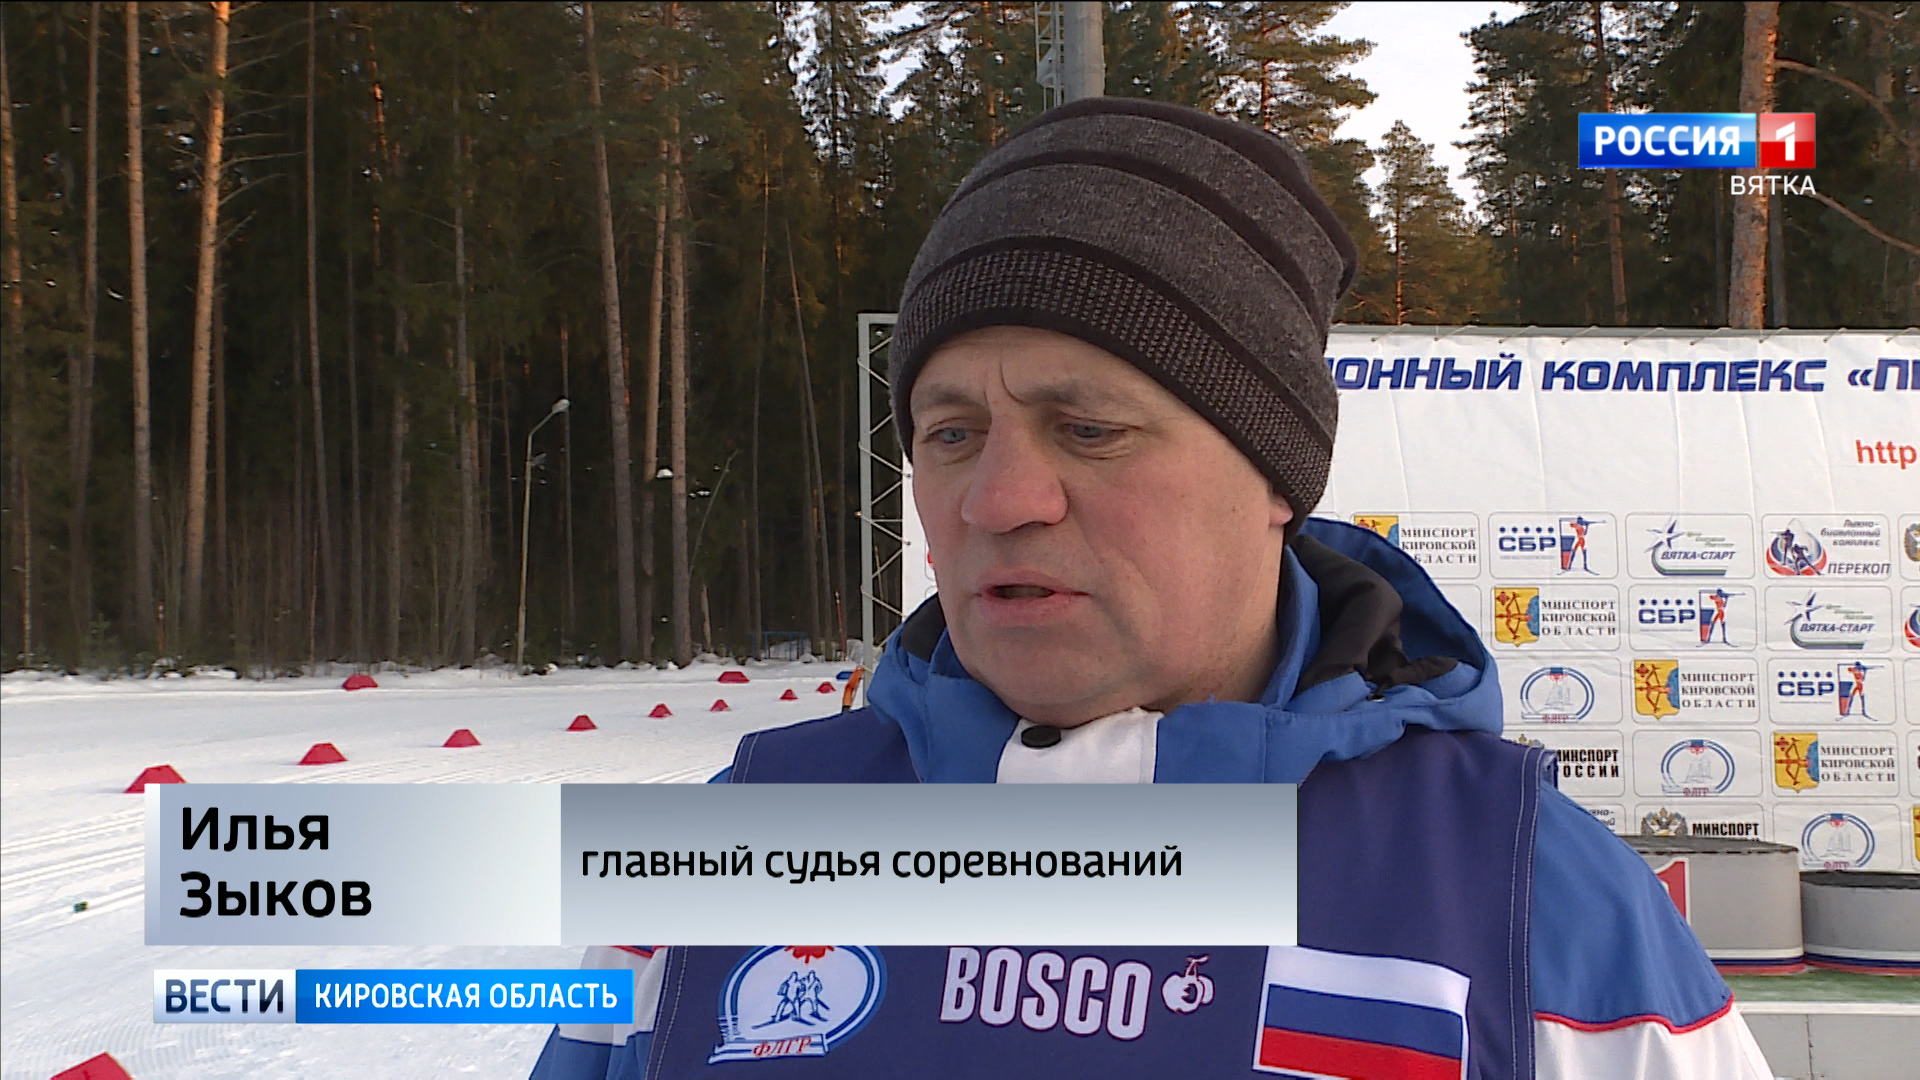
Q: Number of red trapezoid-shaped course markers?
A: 11